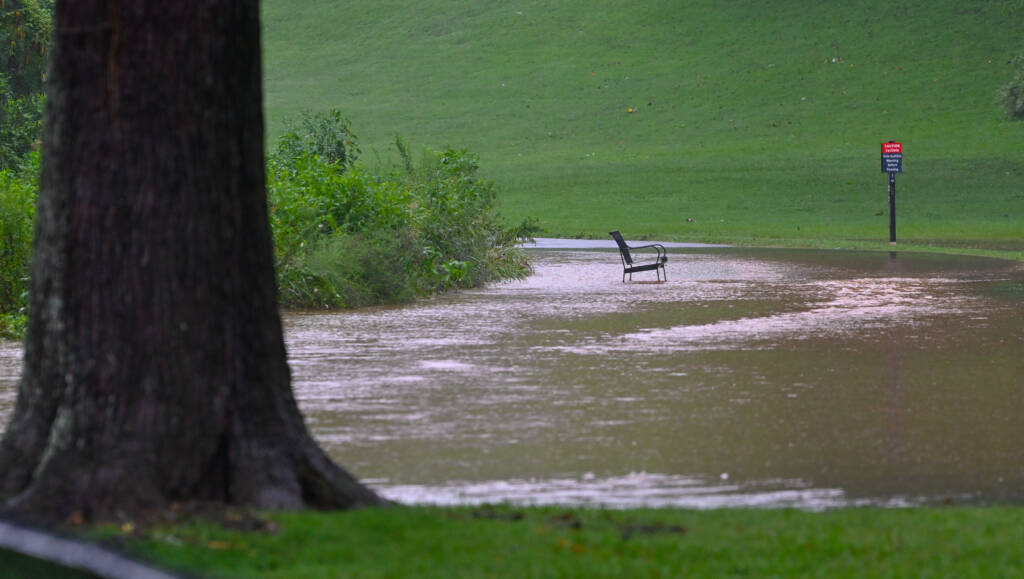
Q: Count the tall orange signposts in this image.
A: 0